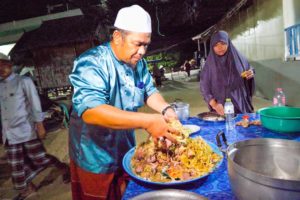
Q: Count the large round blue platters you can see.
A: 1